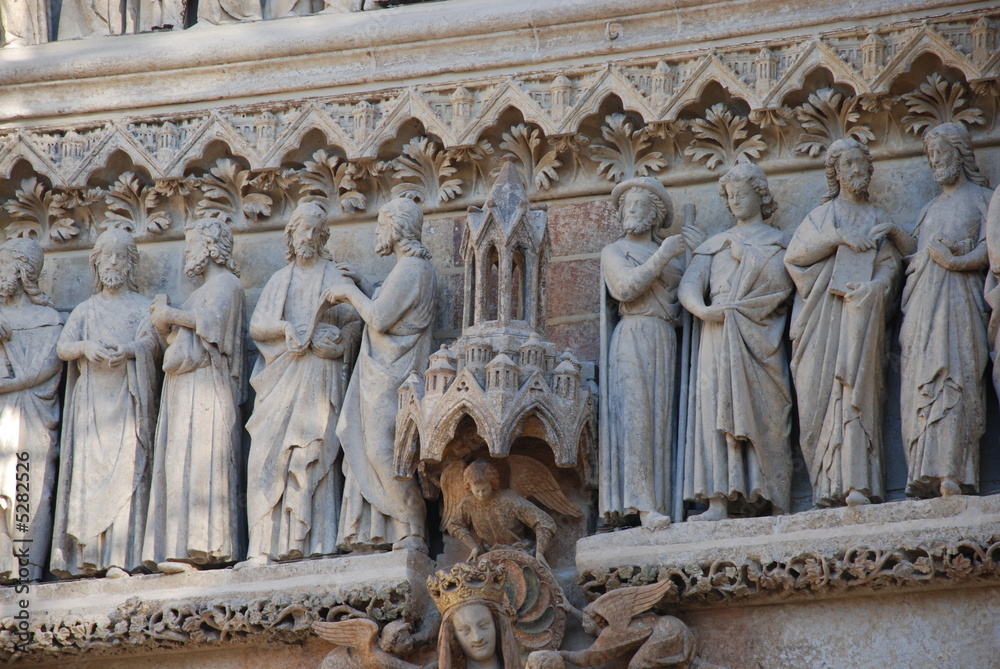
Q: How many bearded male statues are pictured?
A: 8